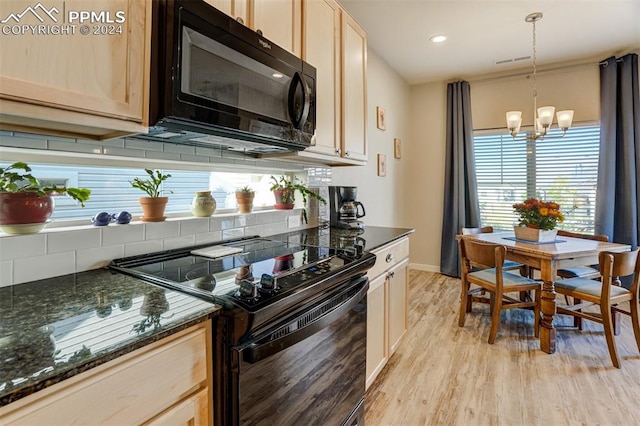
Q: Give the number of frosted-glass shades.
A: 5